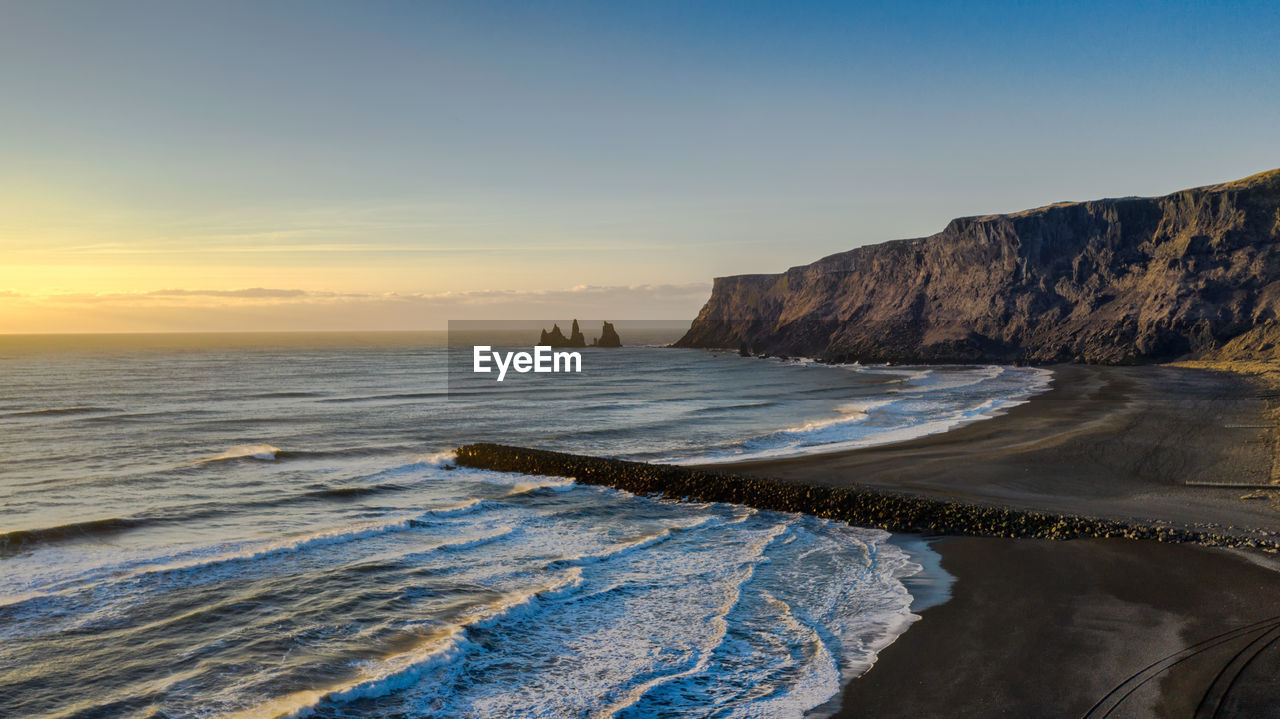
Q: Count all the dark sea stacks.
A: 3